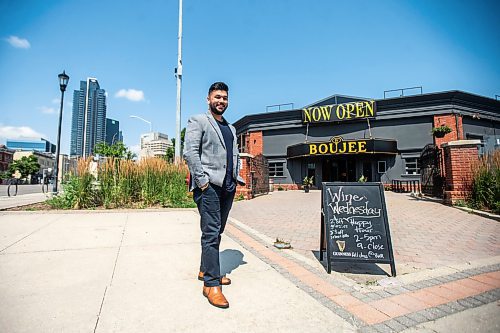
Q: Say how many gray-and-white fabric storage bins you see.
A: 0